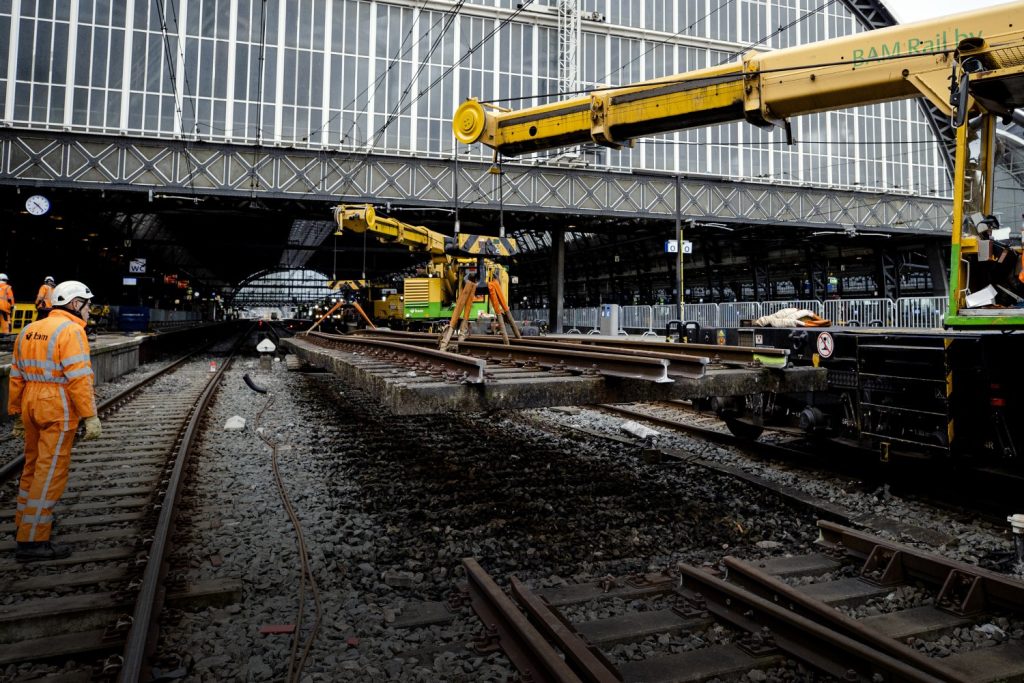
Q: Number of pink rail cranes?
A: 0